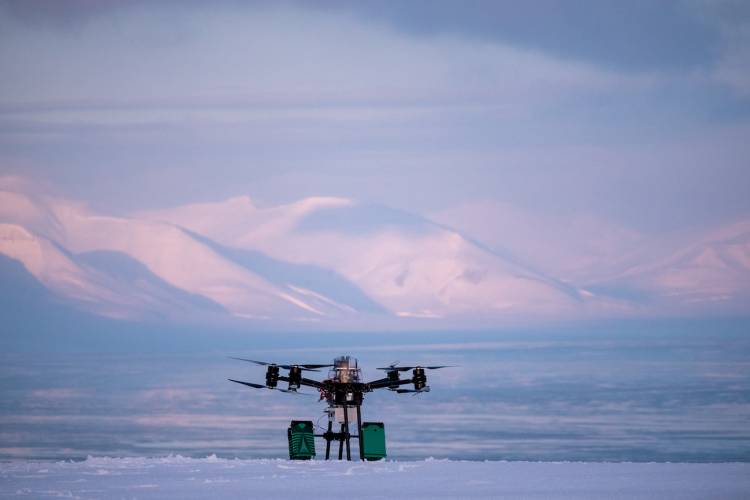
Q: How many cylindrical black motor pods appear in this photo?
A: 4